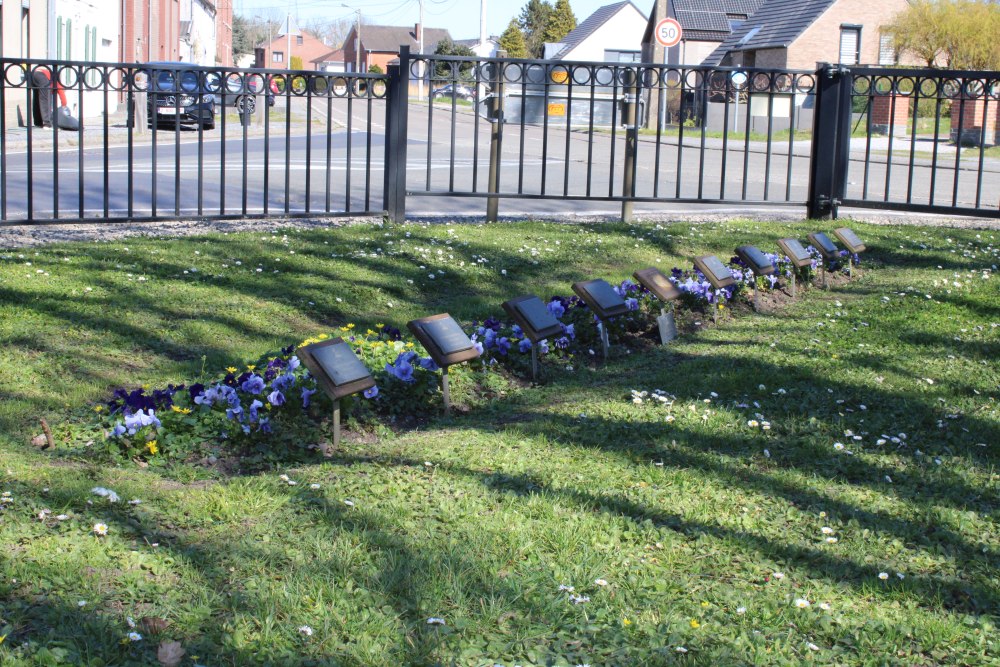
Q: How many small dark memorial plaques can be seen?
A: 10